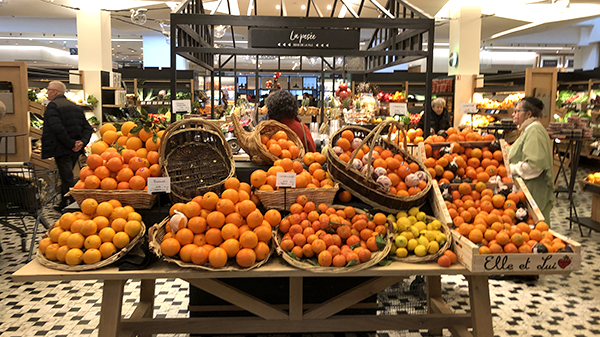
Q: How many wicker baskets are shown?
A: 9